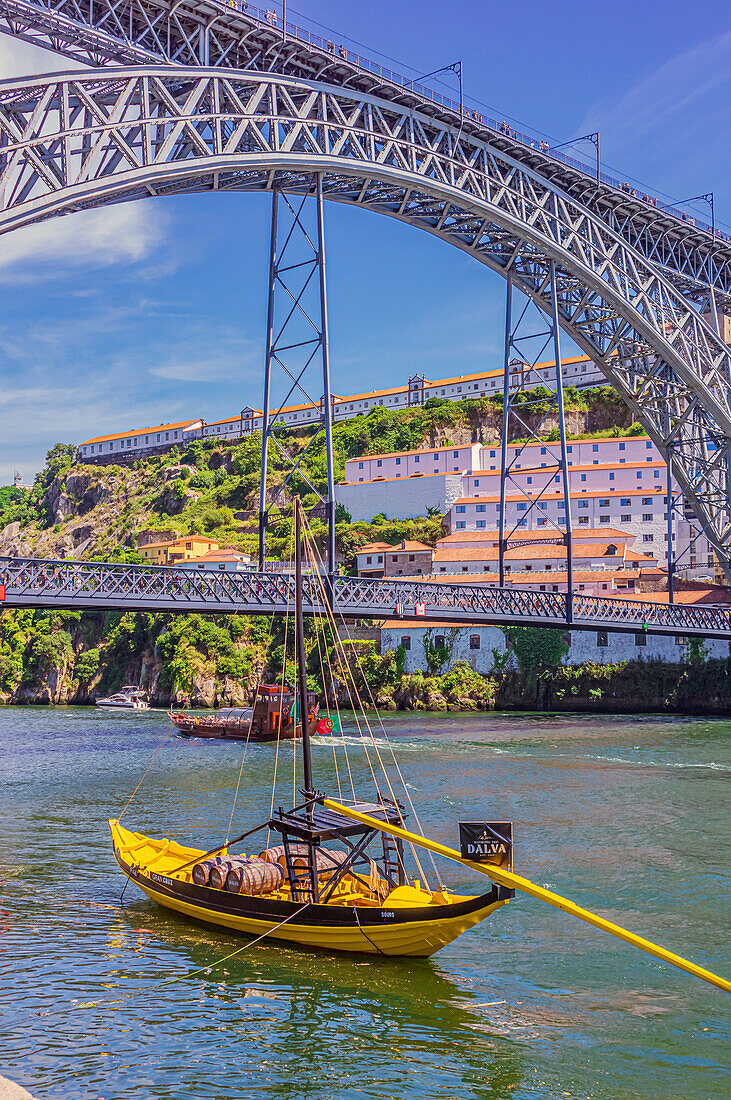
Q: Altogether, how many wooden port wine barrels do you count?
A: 6